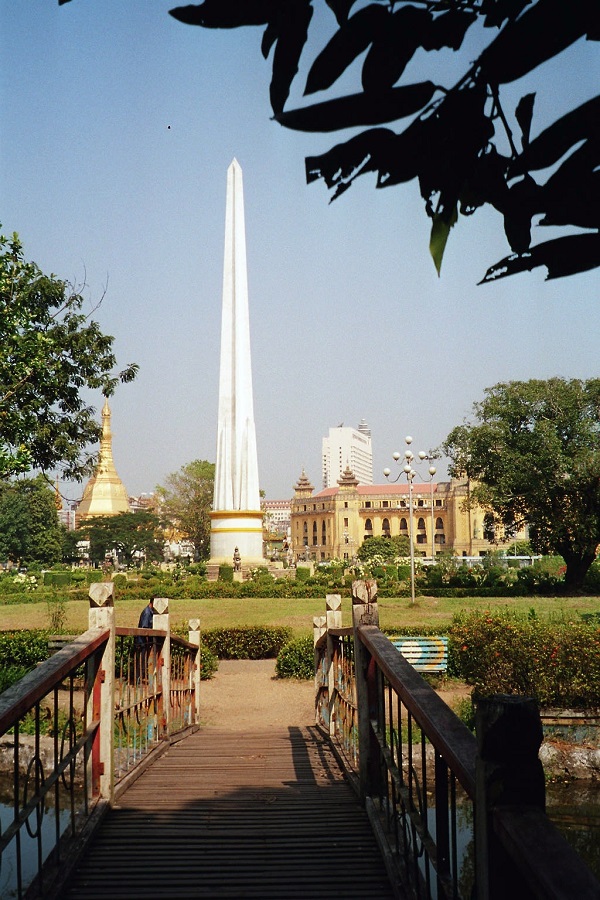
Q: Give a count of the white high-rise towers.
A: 1